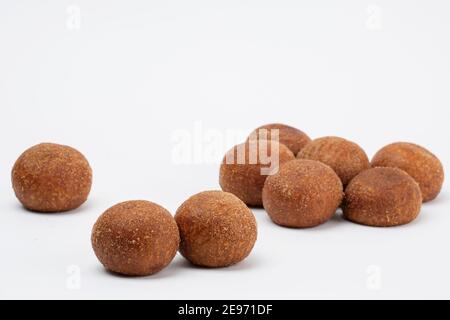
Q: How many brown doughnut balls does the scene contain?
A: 9